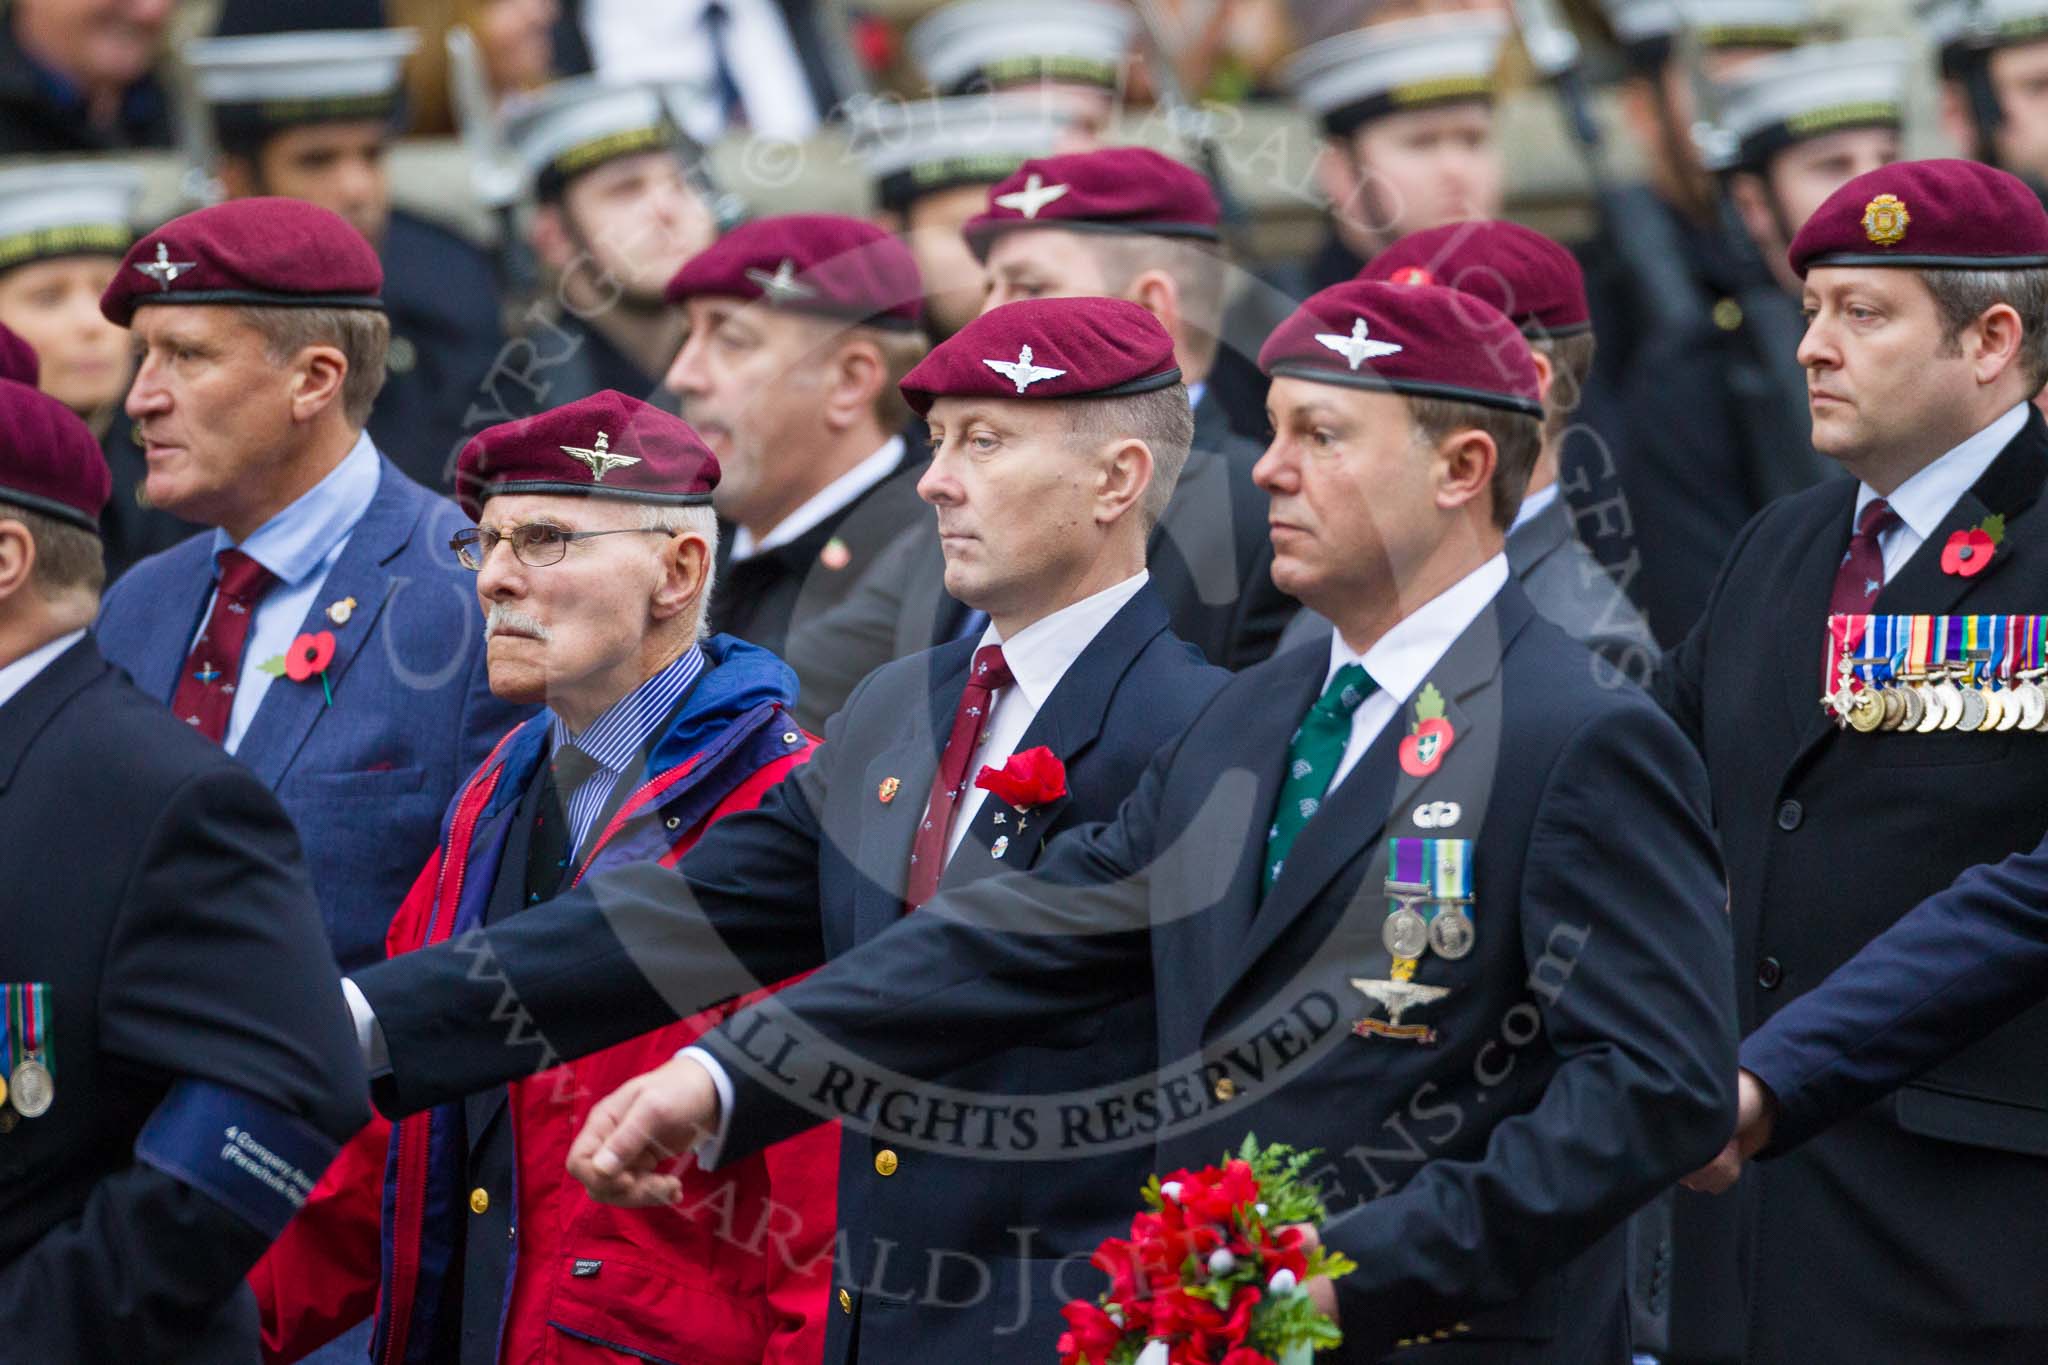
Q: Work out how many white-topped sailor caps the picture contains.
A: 9